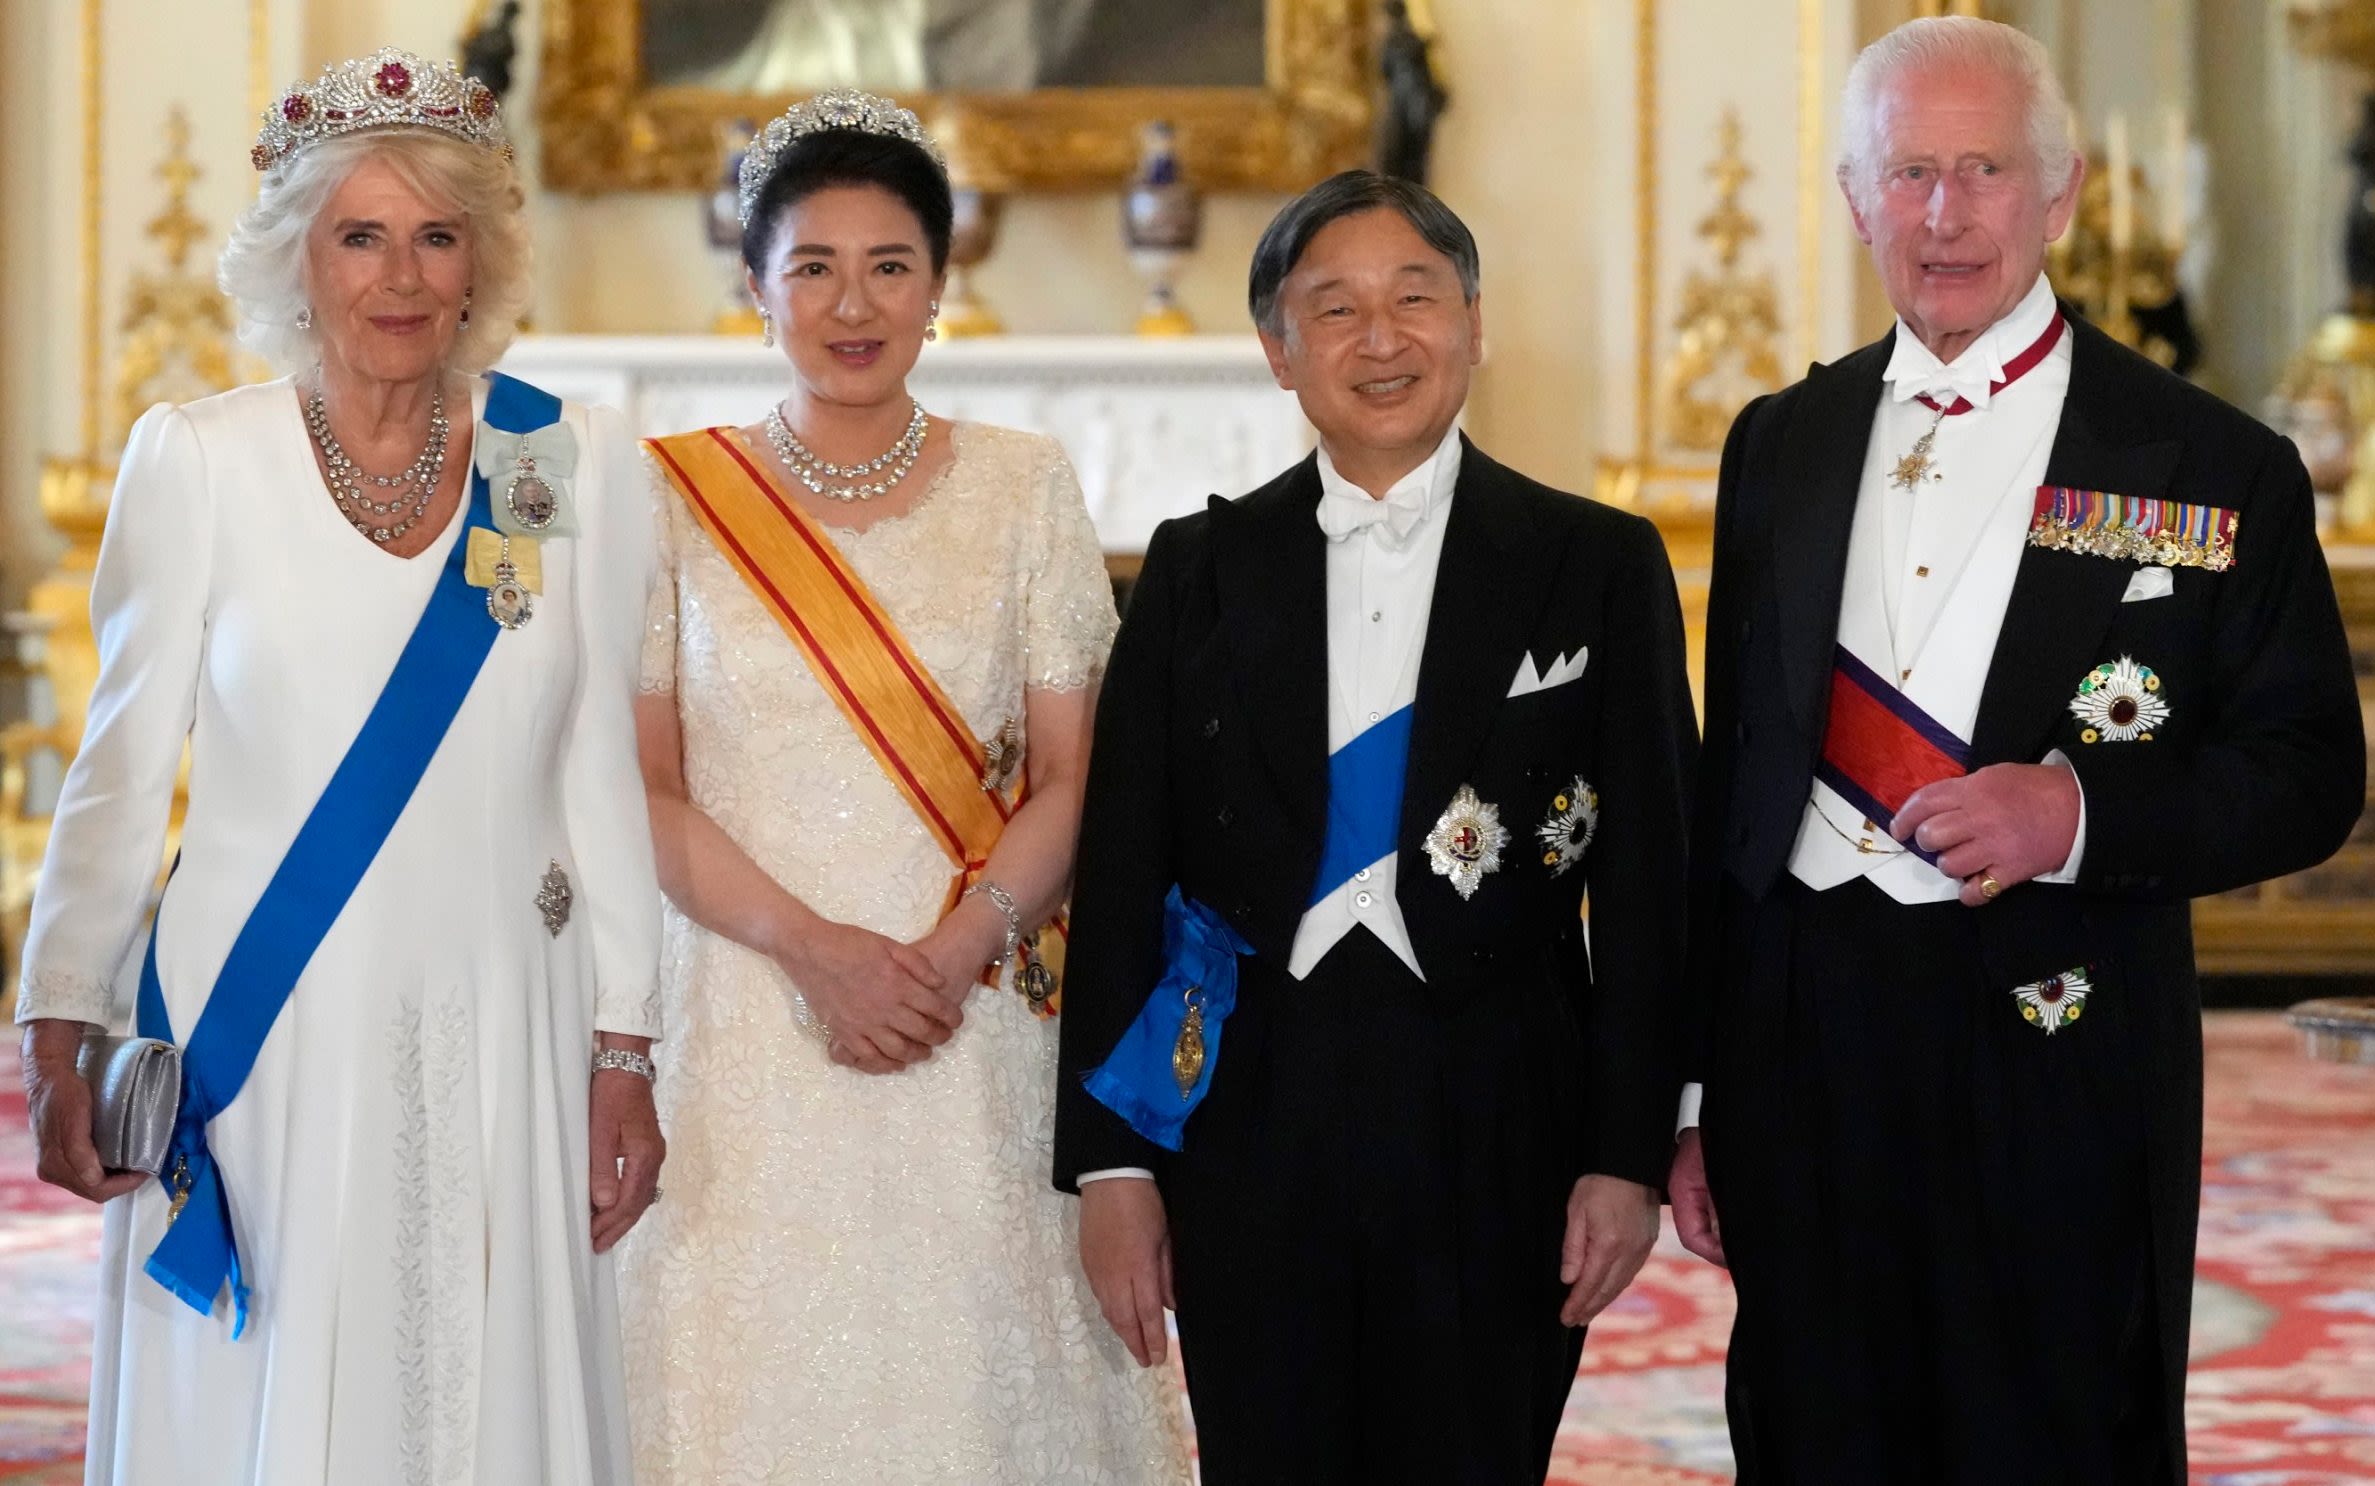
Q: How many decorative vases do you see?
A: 3